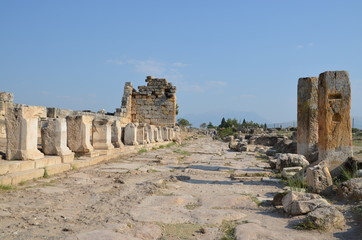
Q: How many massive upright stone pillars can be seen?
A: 2